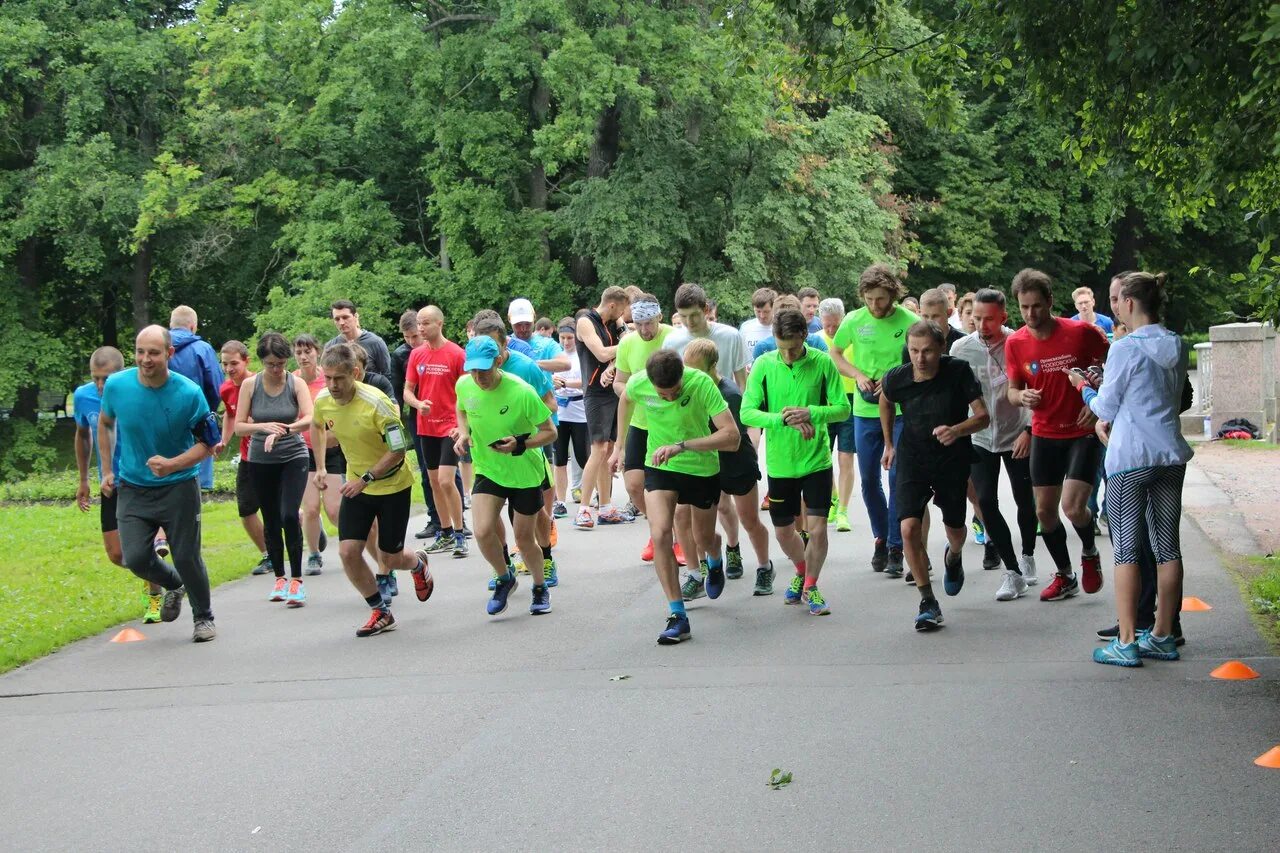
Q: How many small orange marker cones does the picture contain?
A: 4